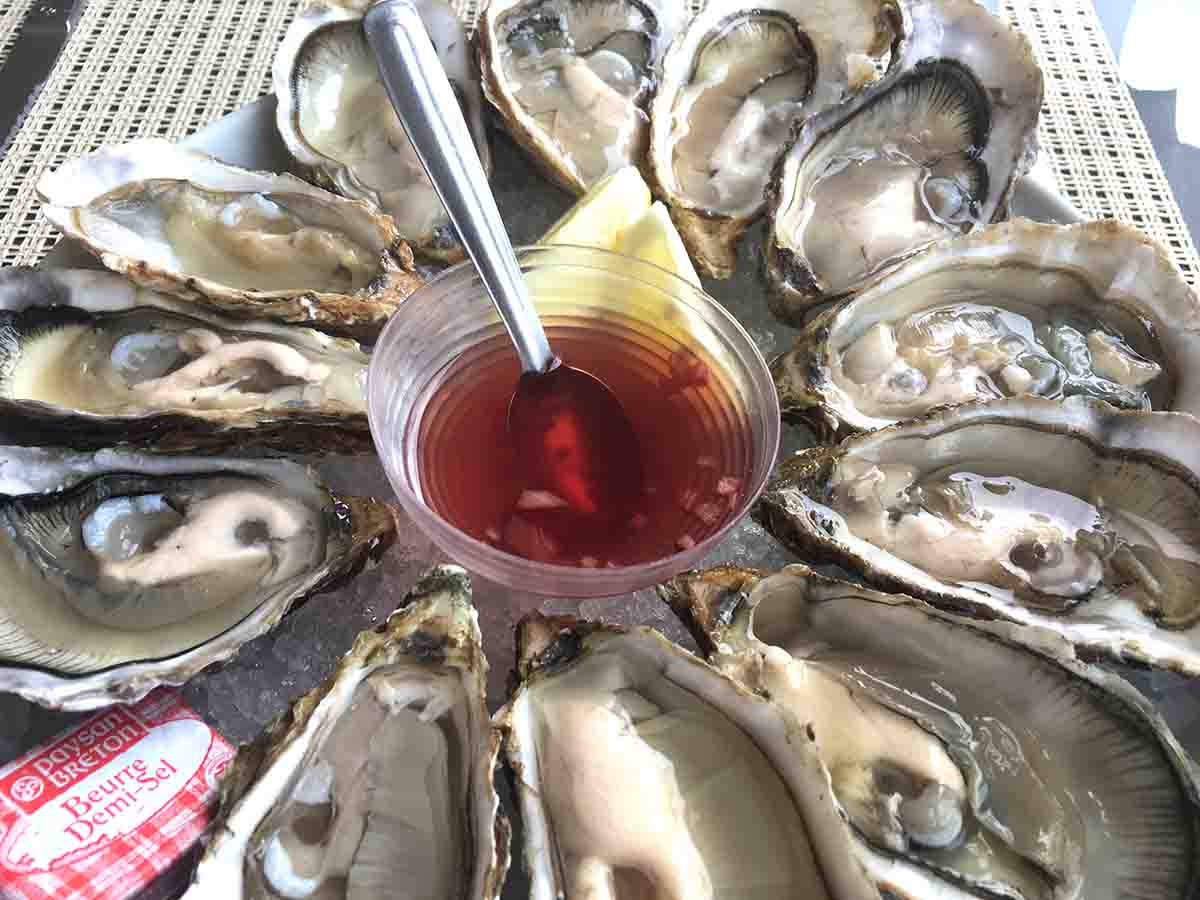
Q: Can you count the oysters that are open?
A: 12